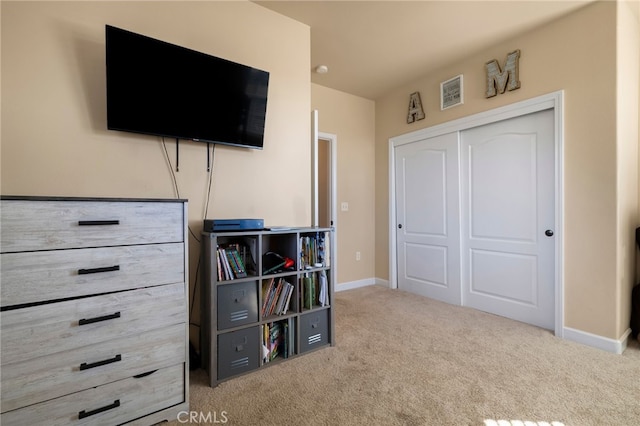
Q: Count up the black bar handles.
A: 5